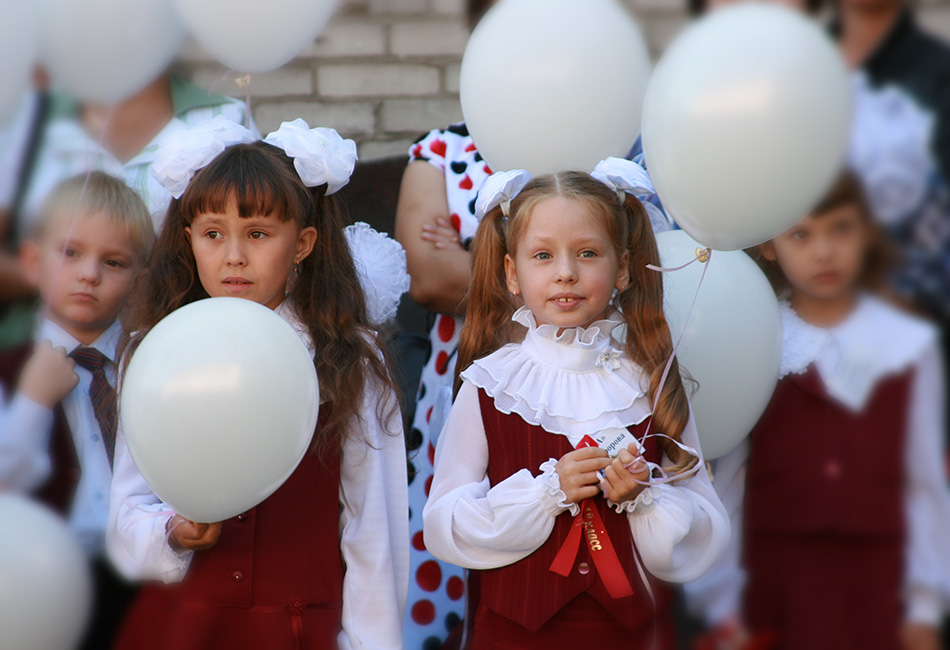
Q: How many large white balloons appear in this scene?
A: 8